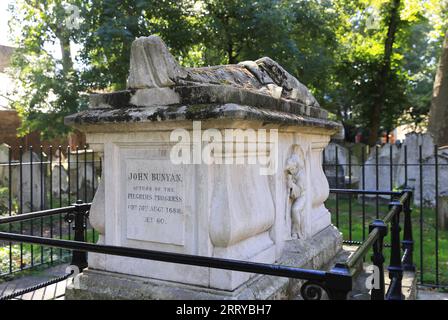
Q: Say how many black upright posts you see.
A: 5